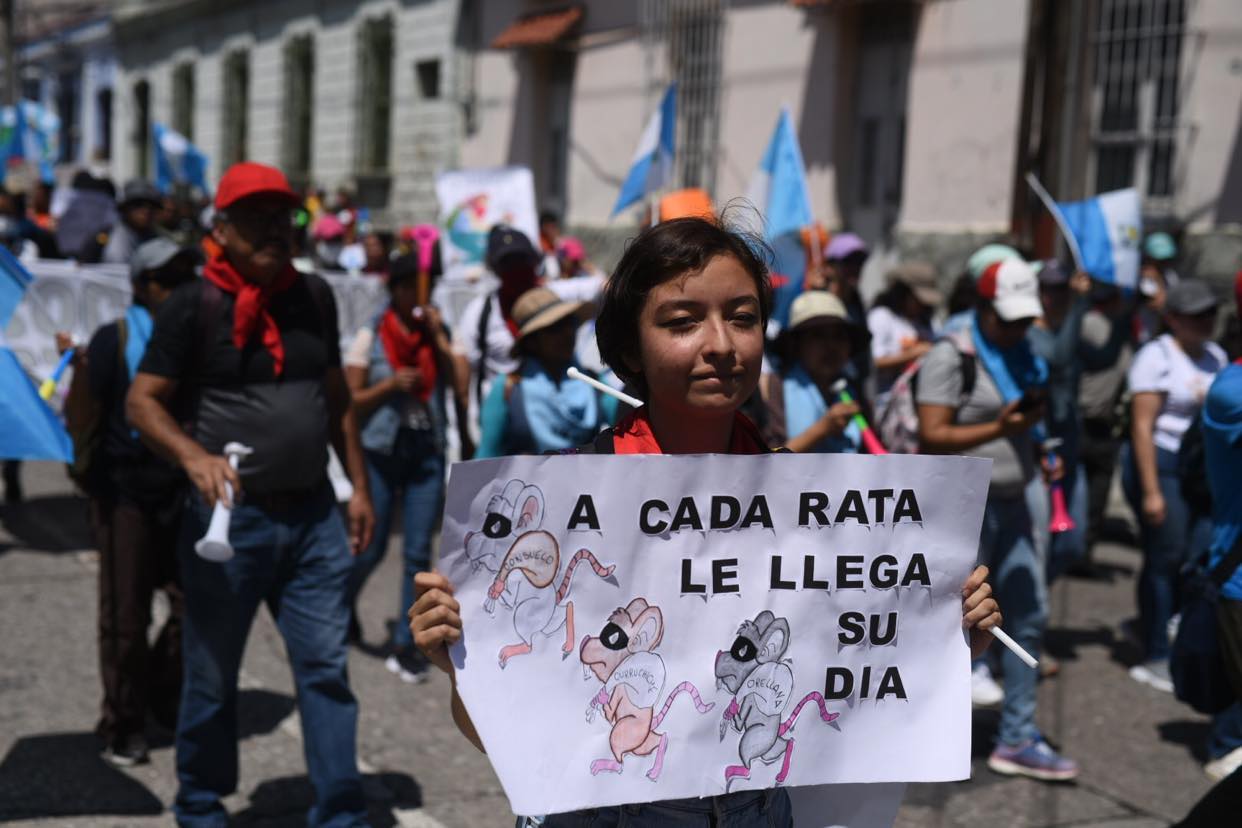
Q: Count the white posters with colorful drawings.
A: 2